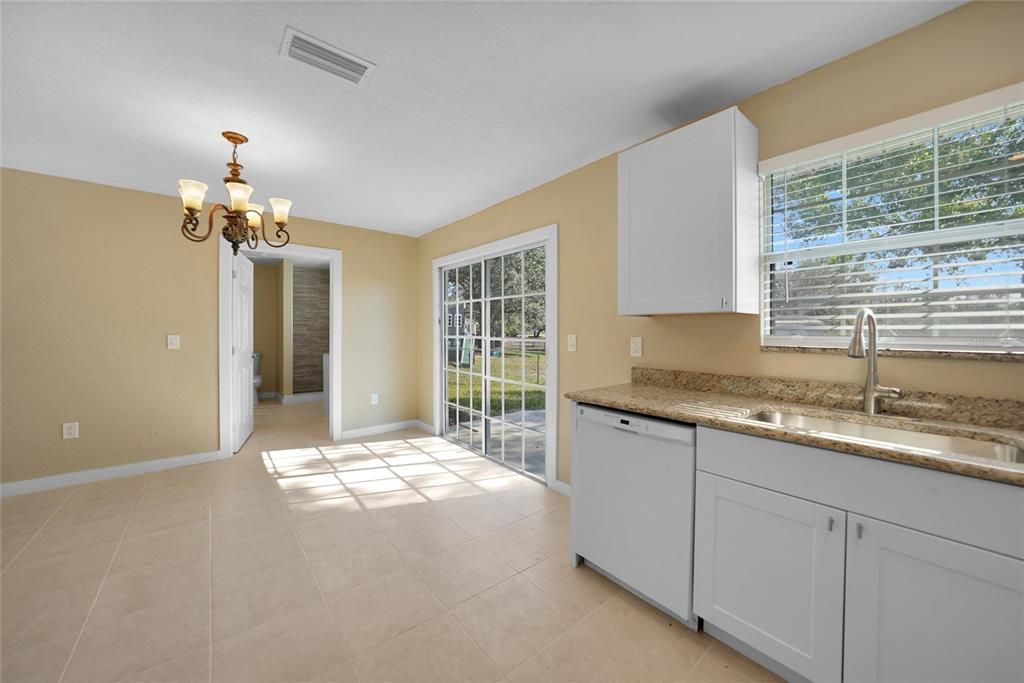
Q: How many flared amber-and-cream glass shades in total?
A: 5